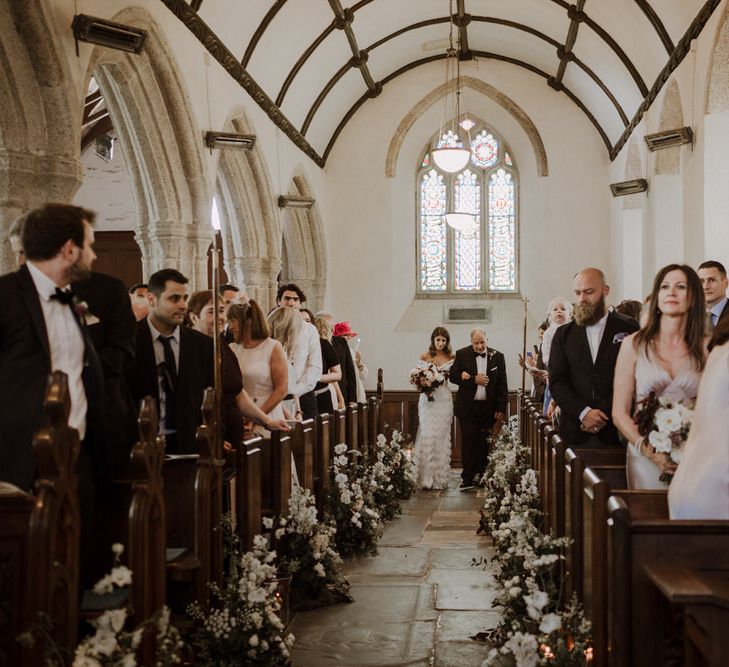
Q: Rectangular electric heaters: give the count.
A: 5